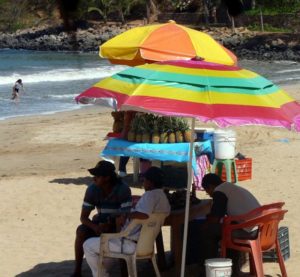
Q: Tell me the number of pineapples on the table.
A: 8